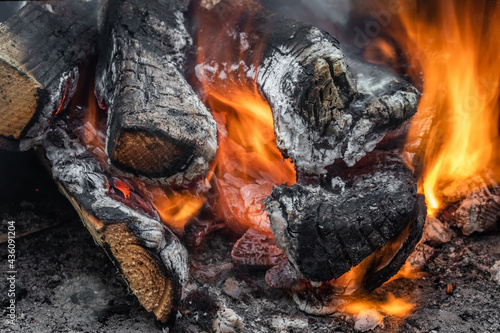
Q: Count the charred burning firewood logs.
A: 5